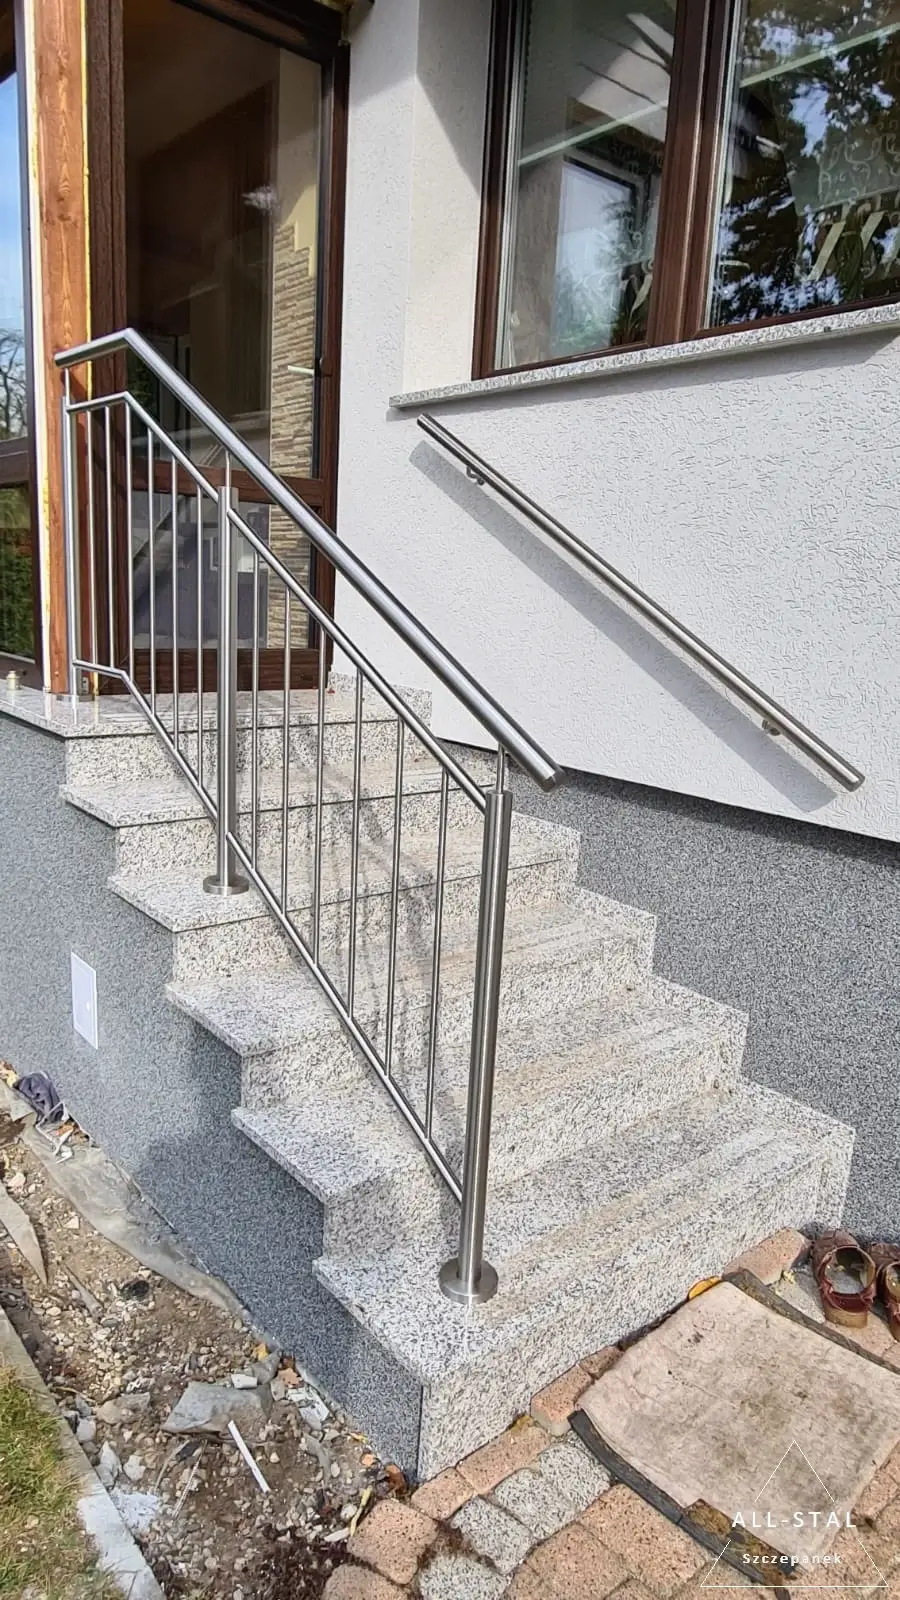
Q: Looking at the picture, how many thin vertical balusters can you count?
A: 12